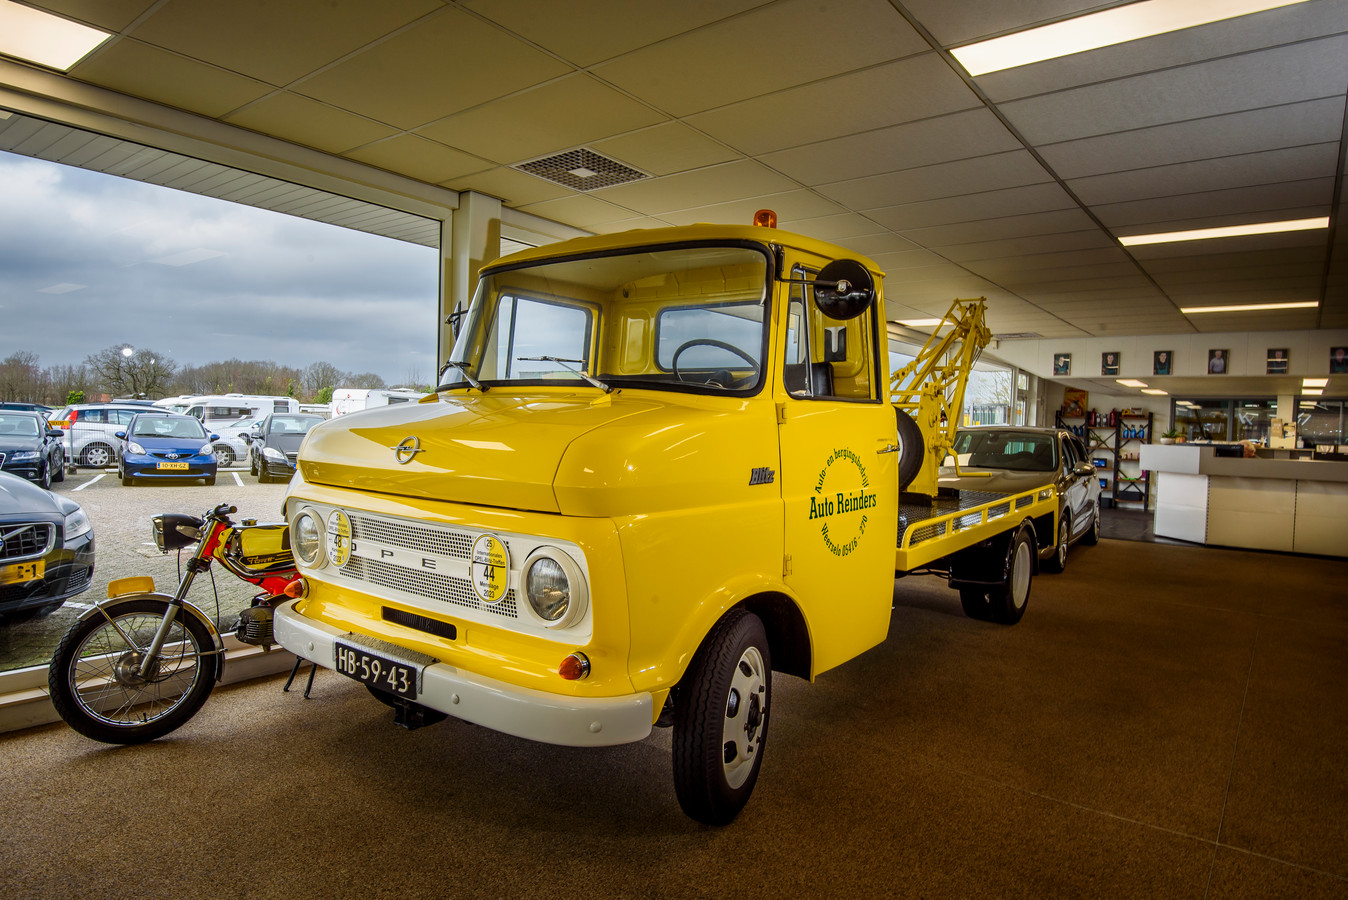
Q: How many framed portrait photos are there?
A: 6